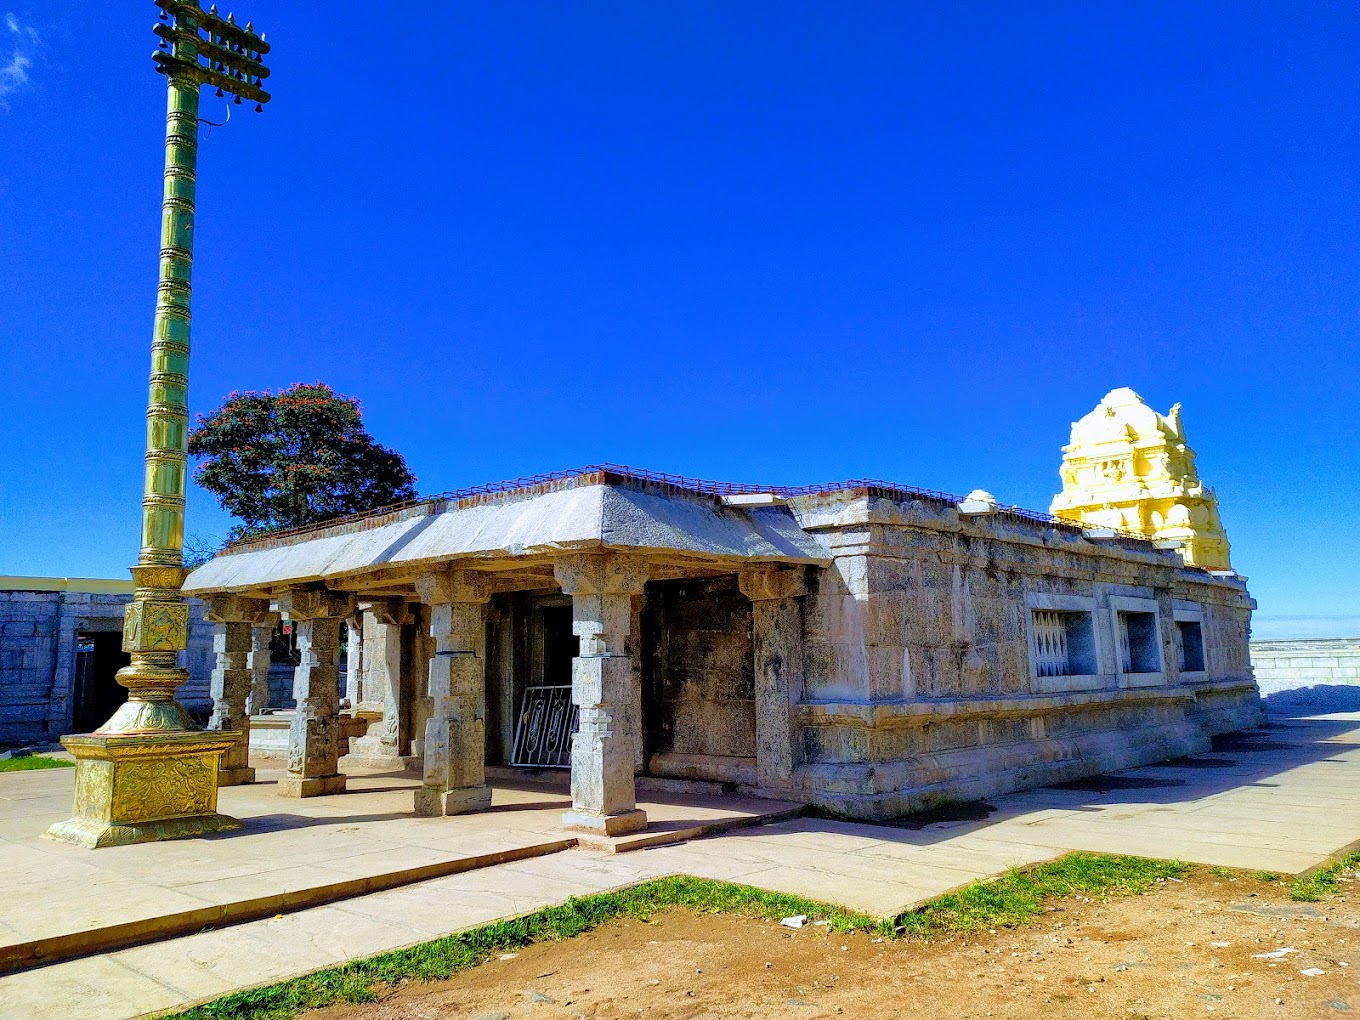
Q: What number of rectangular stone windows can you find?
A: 3